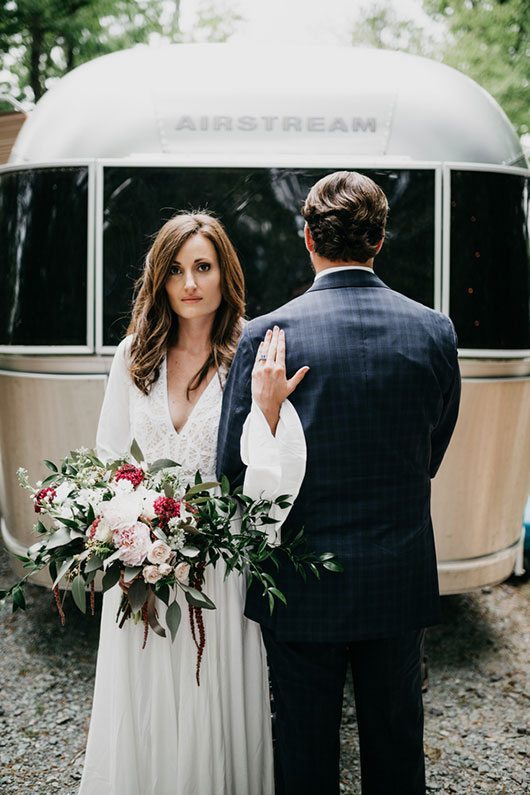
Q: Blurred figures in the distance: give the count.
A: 0